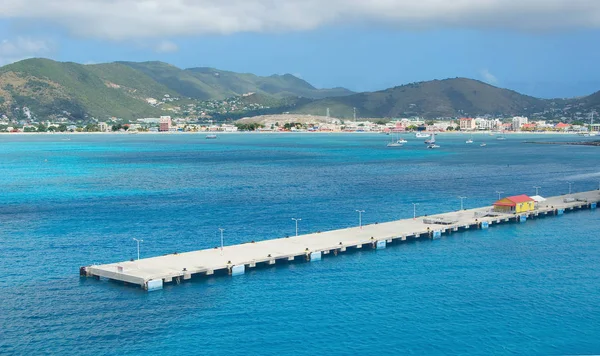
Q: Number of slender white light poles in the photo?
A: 9